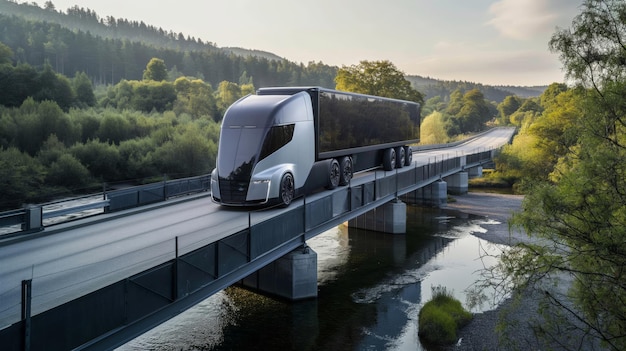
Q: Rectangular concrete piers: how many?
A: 5